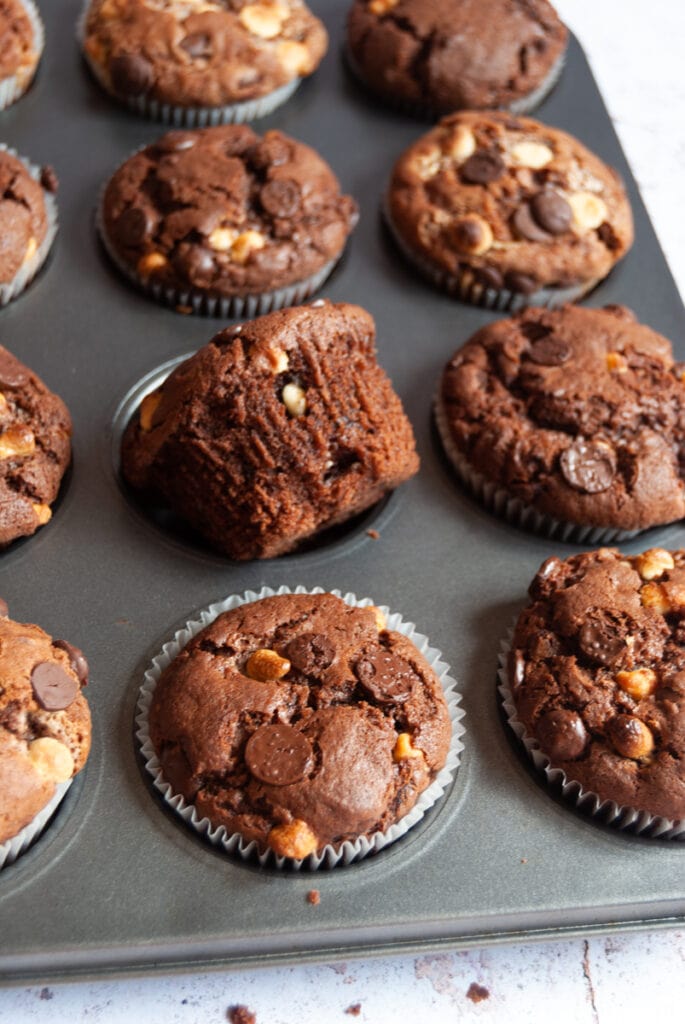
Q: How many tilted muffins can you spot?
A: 1